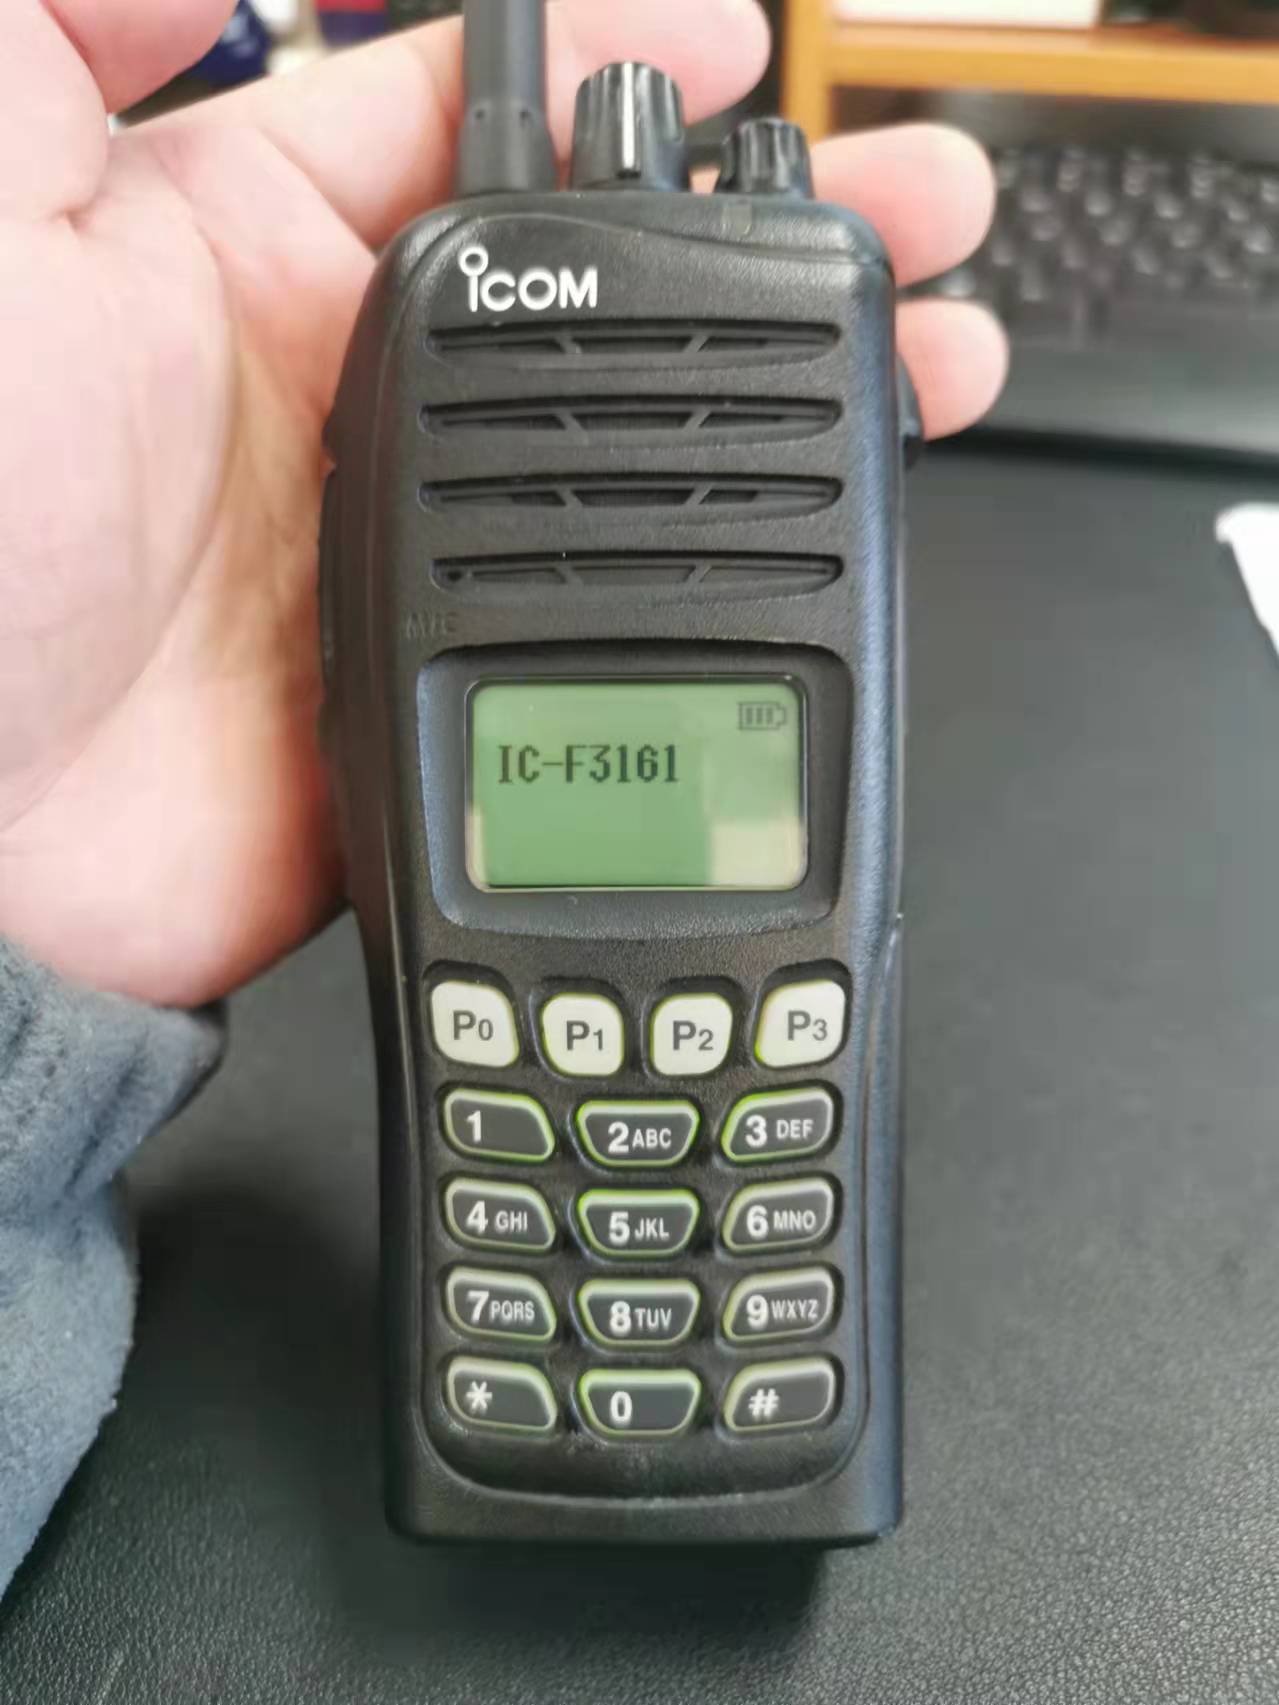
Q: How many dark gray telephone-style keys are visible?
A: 12